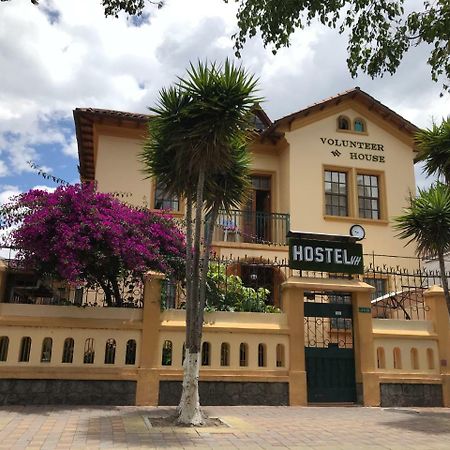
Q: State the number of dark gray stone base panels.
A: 3